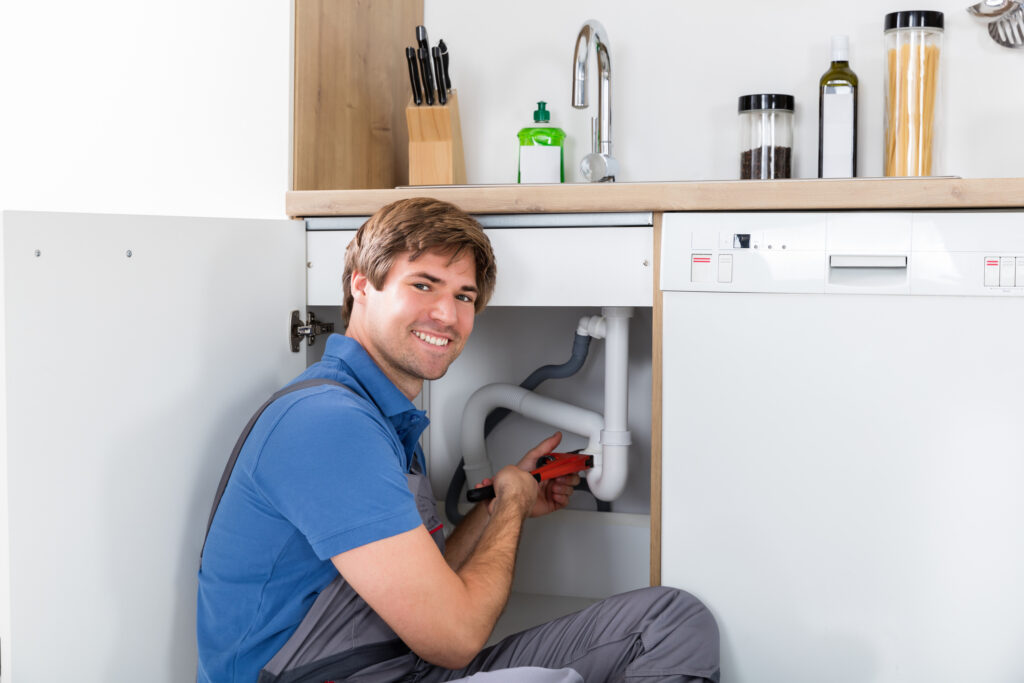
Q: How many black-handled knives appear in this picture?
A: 5